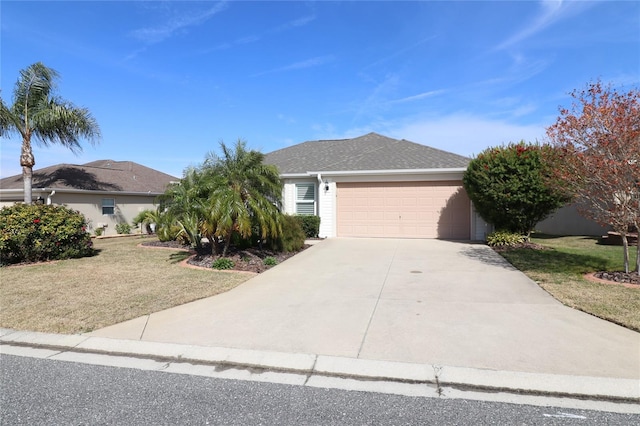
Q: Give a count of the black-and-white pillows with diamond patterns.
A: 0